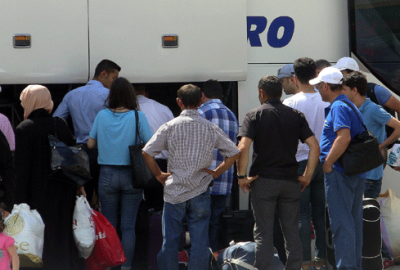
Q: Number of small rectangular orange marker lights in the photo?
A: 2